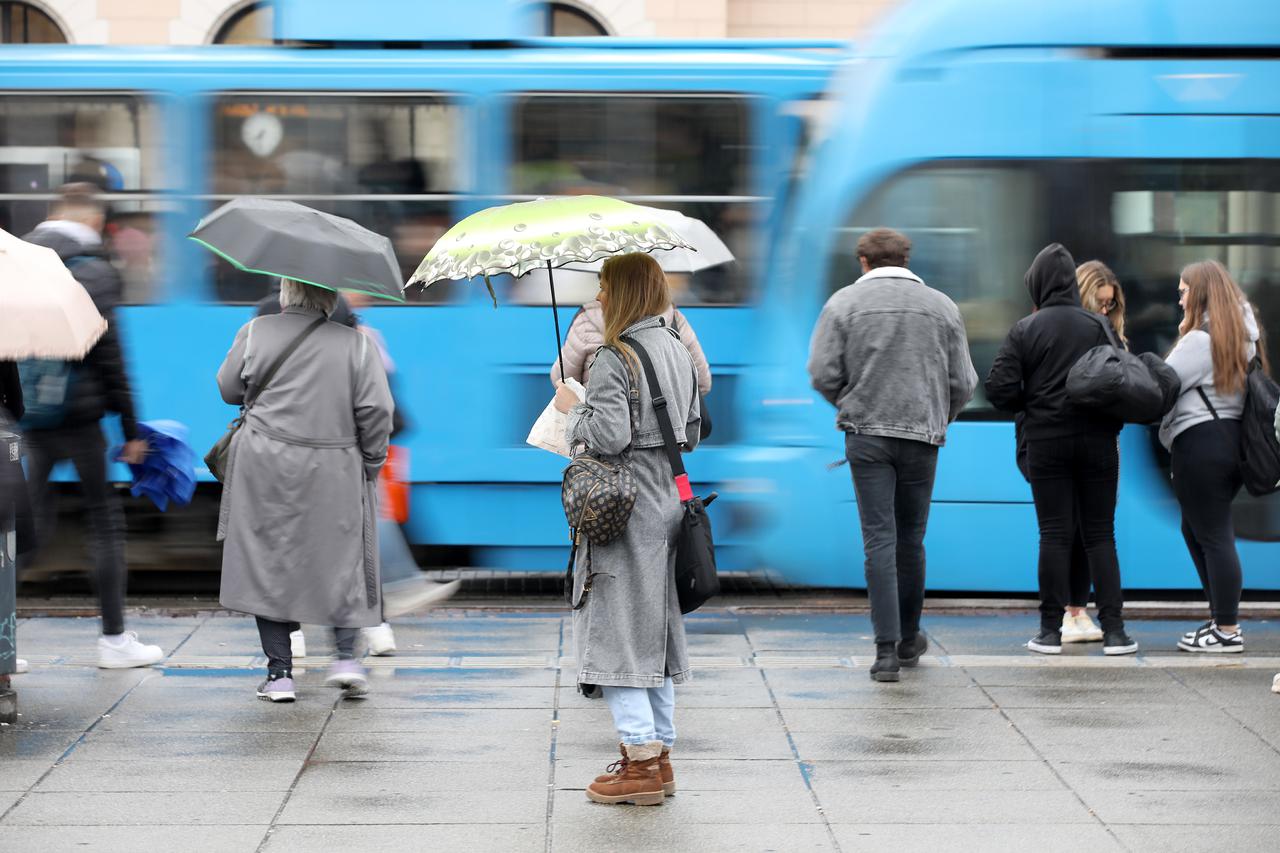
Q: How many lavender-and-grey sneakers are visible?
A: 2